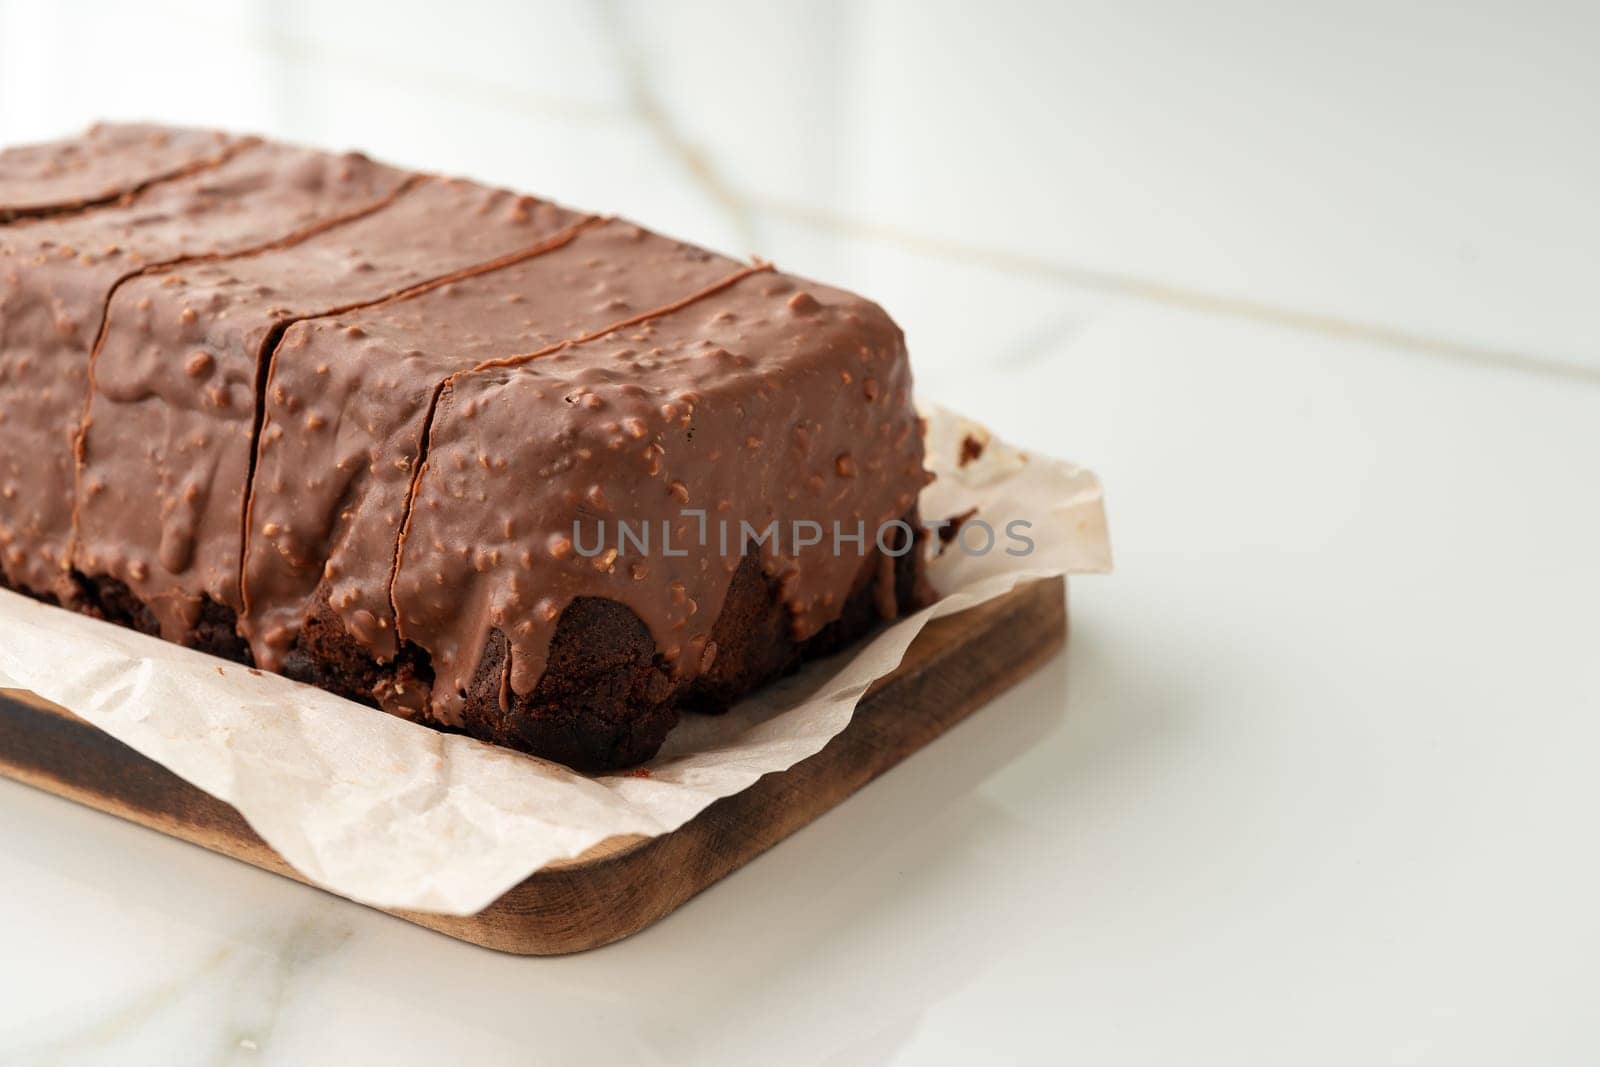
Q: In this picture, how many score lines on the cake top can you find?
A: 4